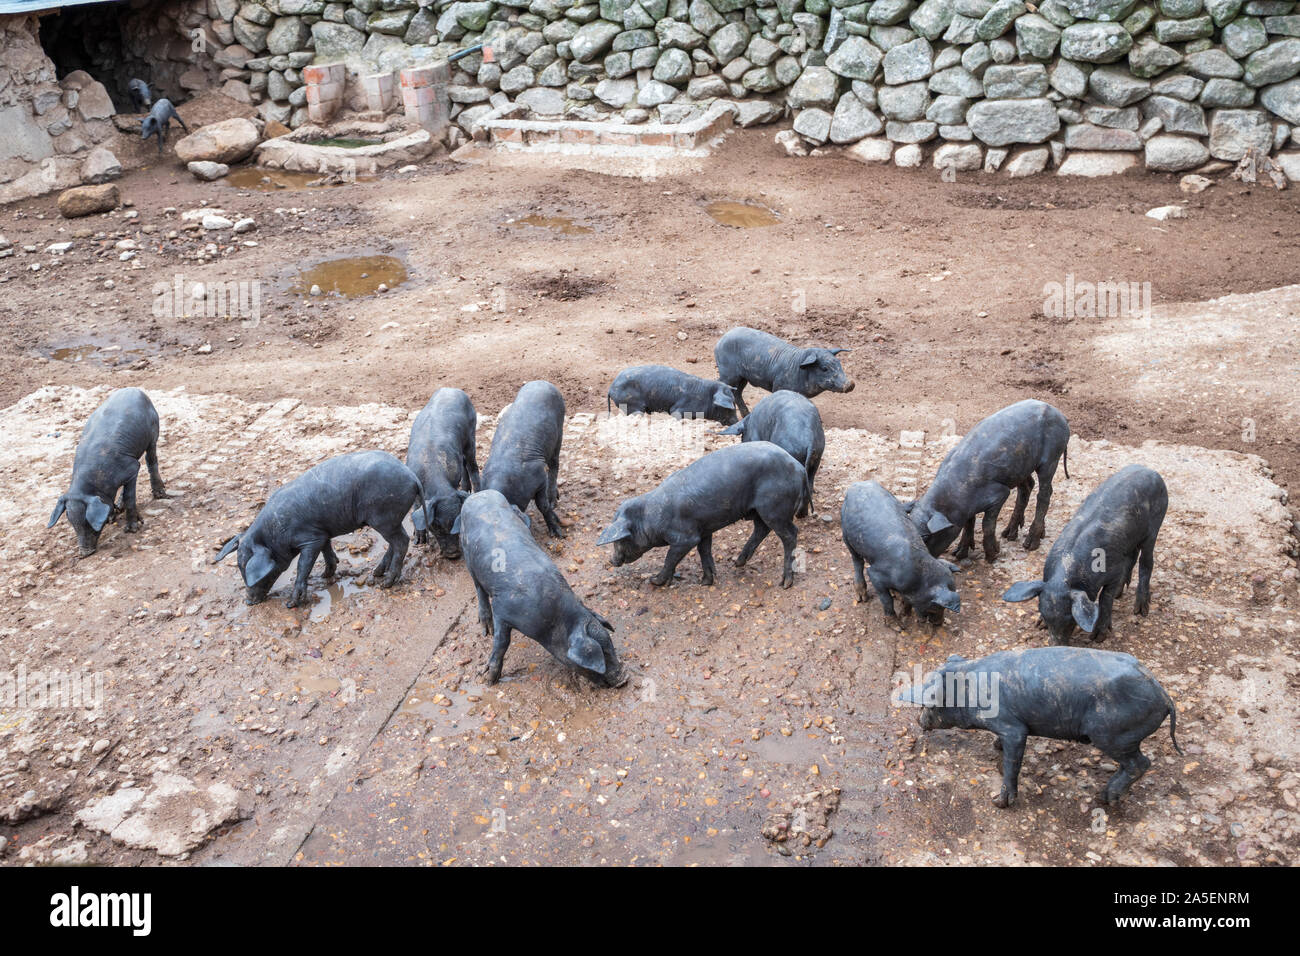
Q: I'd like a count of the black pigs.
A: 15